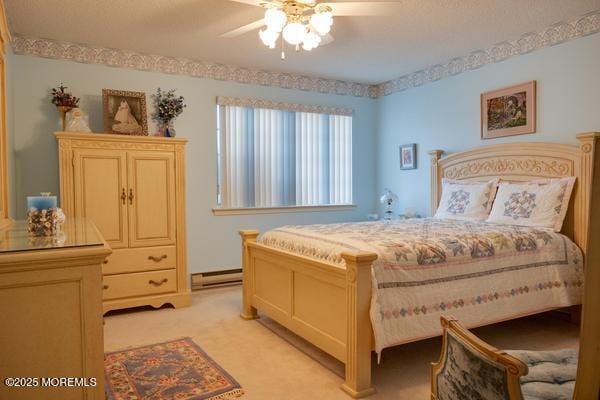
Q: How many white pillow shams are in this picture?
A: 2